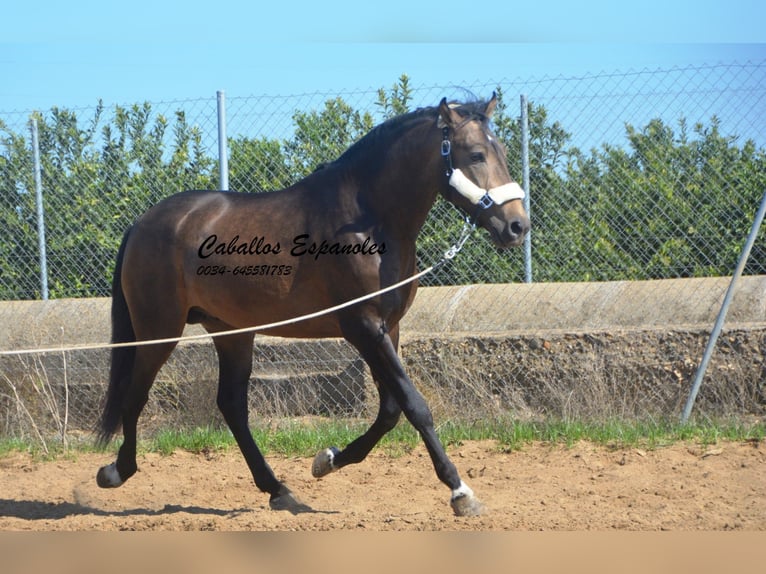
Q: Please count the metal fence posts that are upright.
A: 3